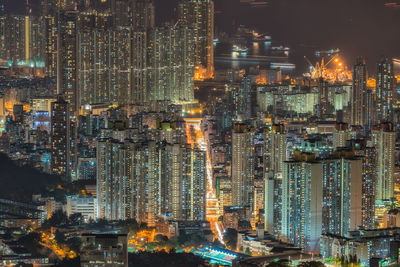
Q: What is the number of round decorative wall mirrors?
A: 0